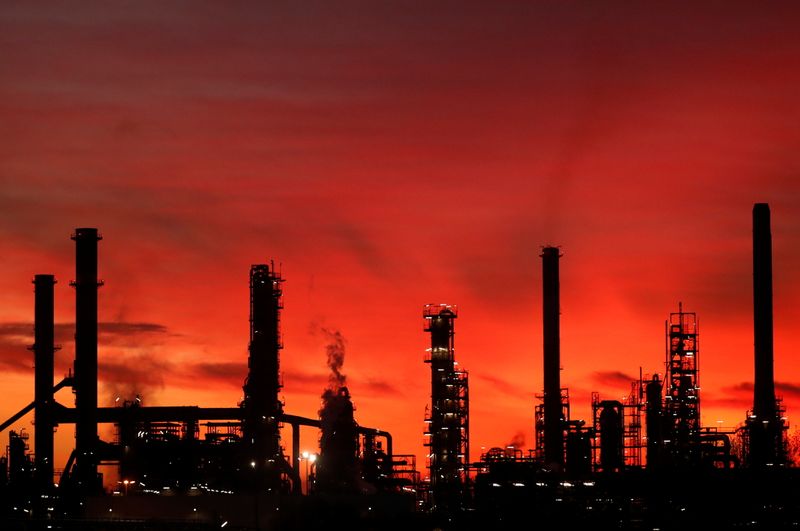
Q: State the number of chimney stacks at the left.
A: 2